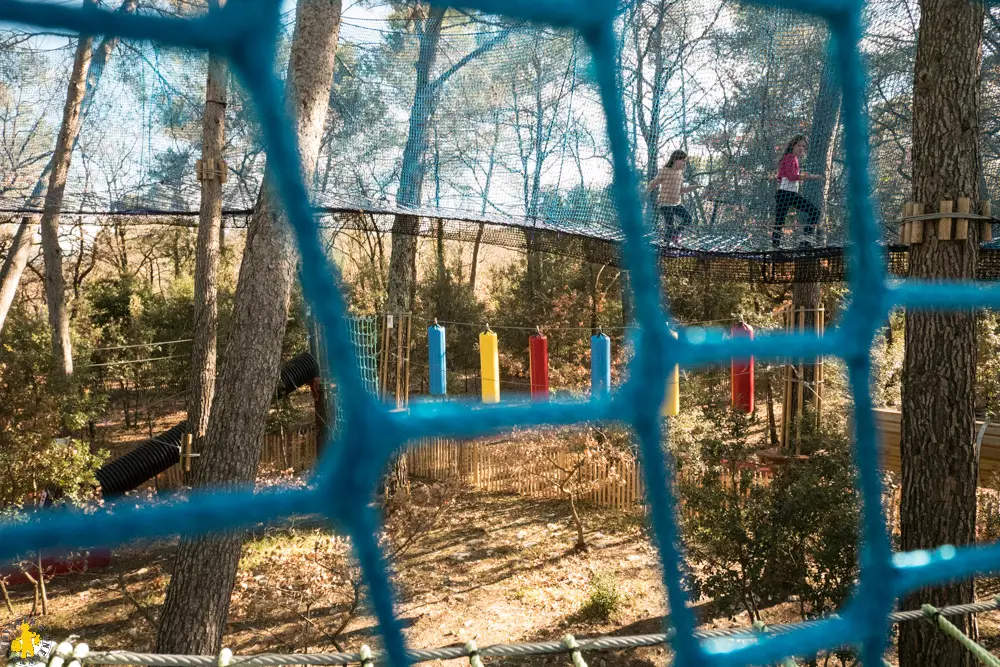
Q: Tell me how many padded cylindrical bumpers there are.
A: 6